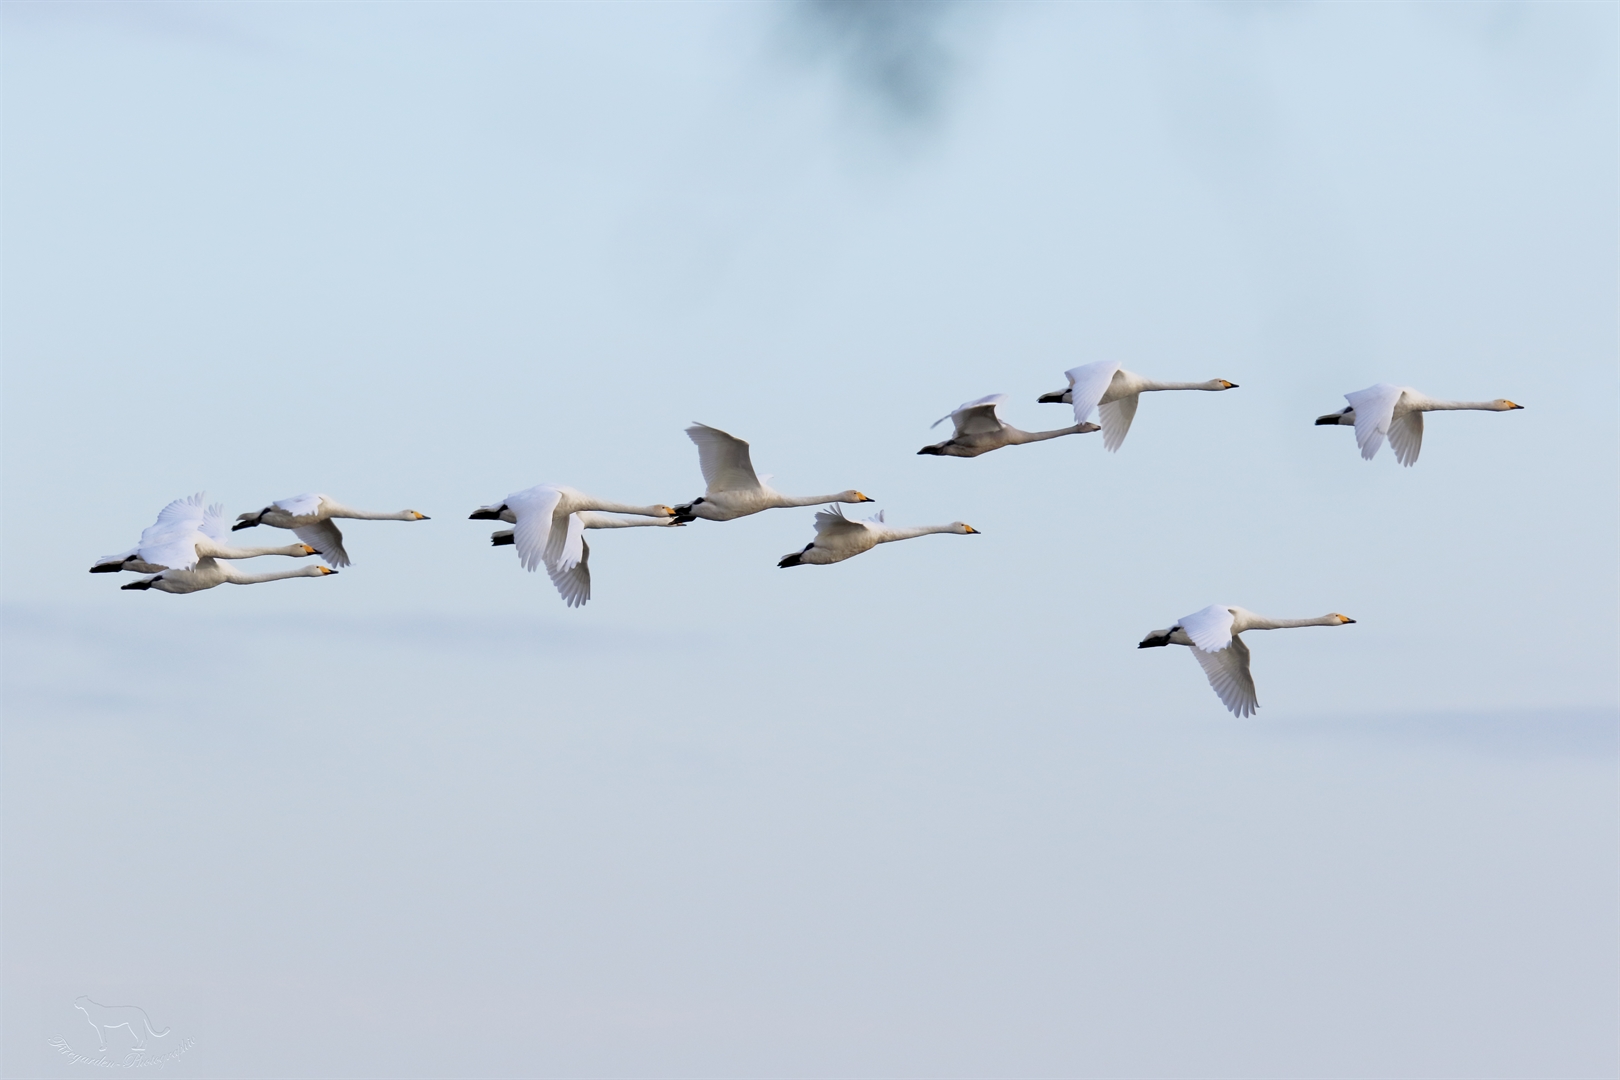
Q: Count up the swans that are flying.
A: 11